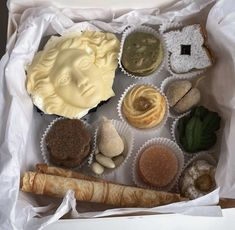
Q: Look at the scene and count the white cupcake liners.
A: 9